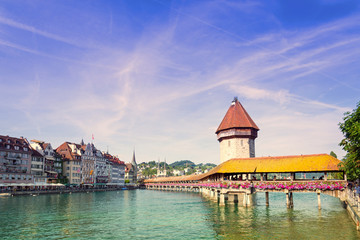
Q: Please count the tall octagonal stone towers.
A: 1